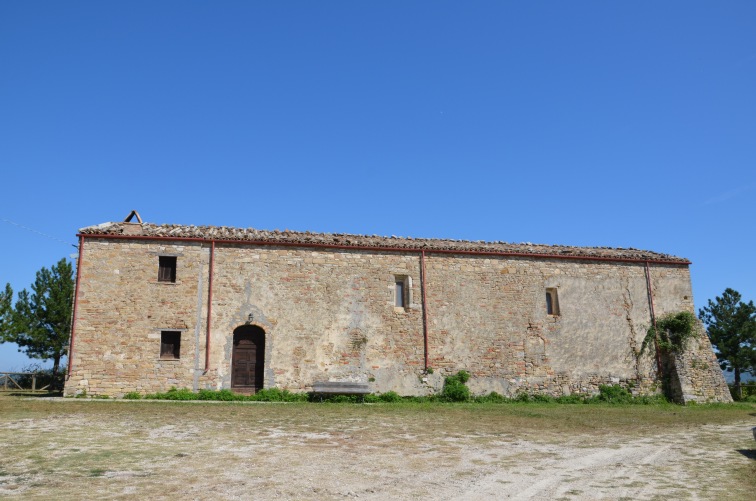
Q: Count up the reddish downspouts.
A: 4